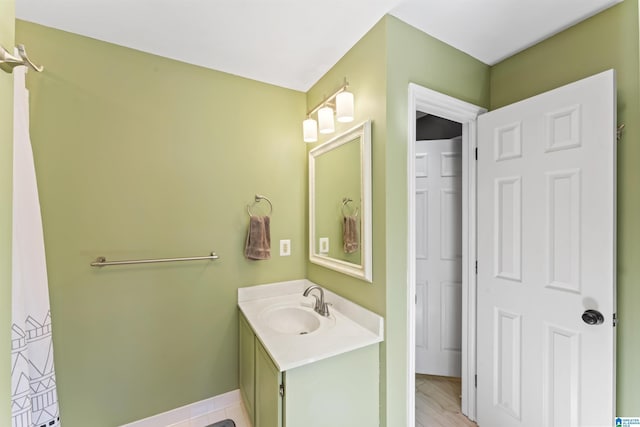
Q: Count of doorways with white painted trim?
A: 1